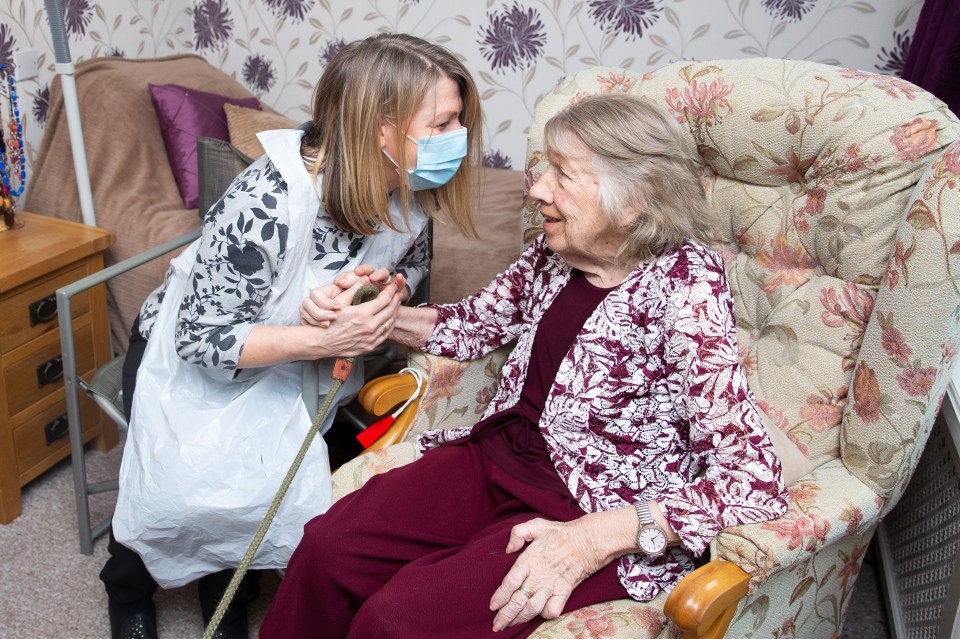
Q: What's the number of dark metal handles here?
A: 3